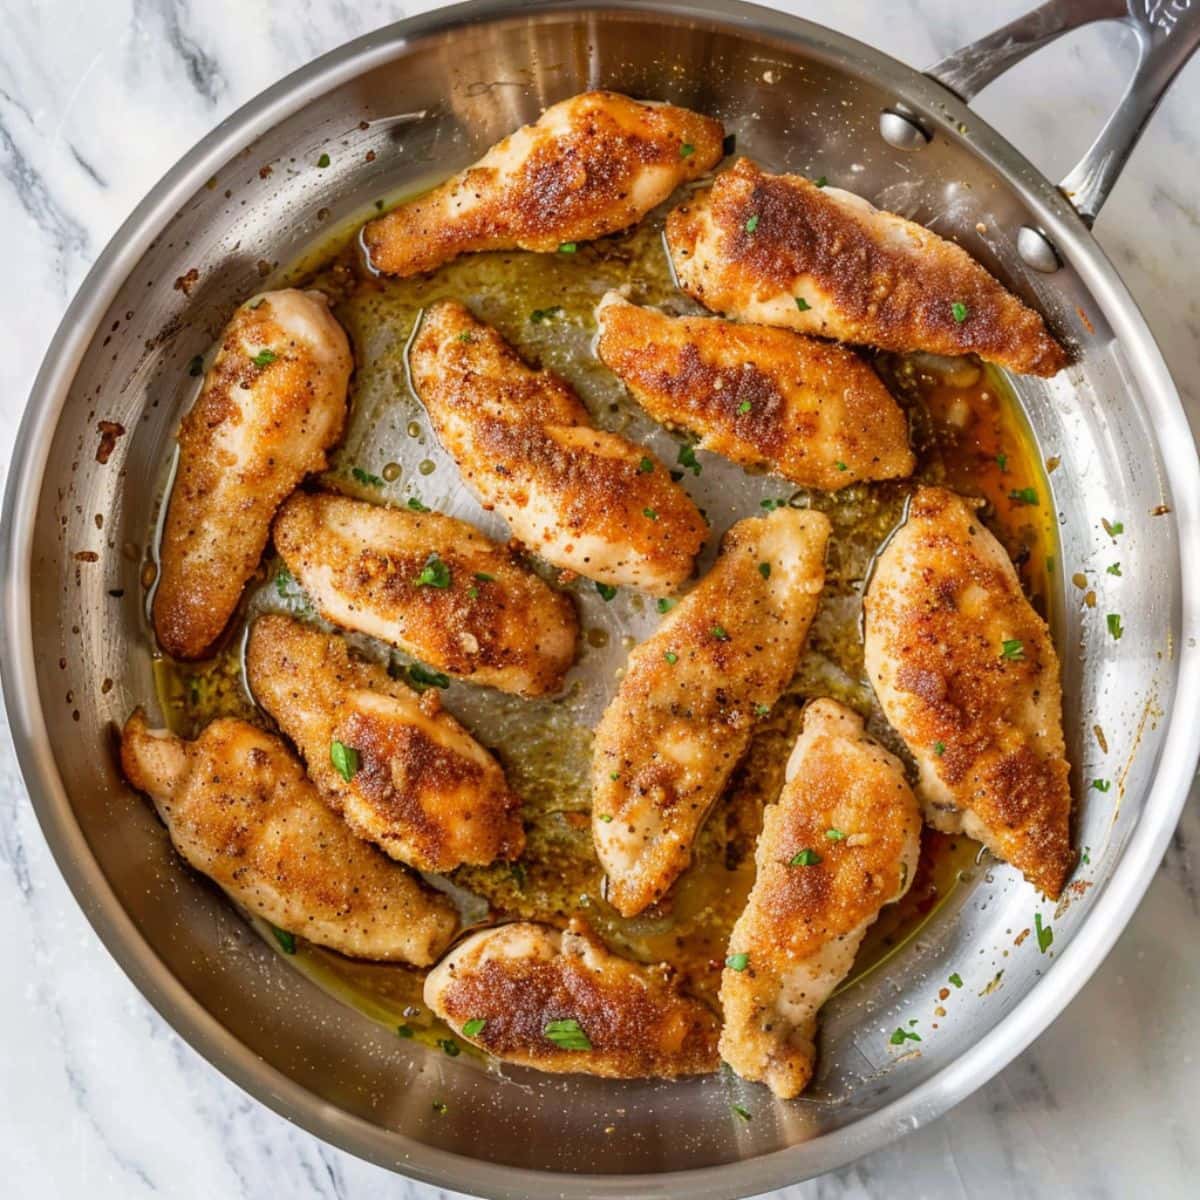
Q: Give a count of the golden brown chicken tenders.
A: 12